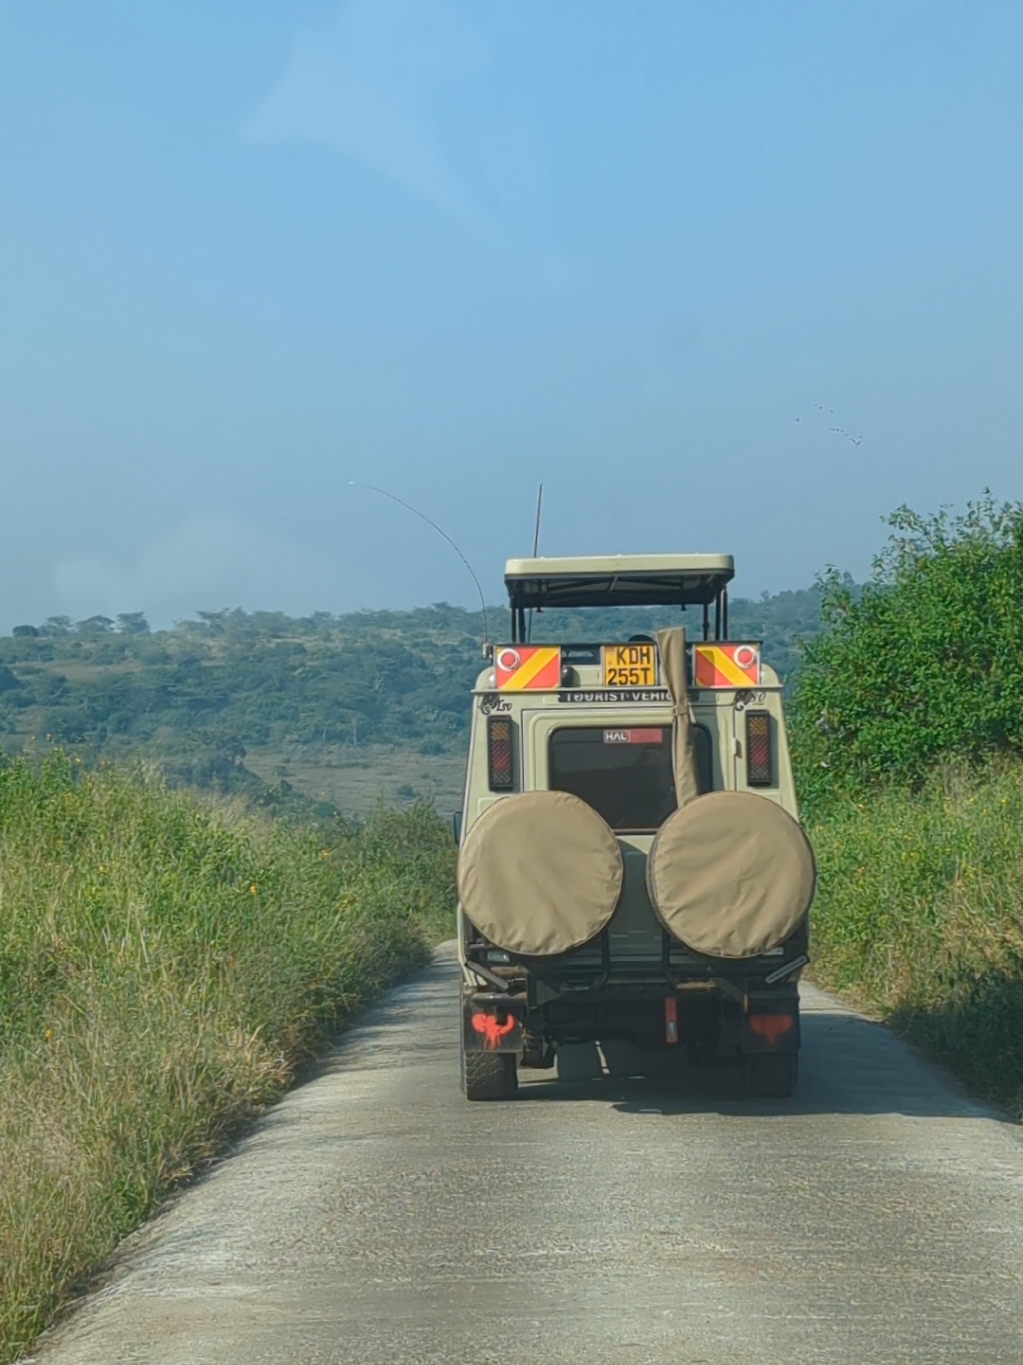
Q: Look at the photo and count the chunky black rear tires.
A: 2